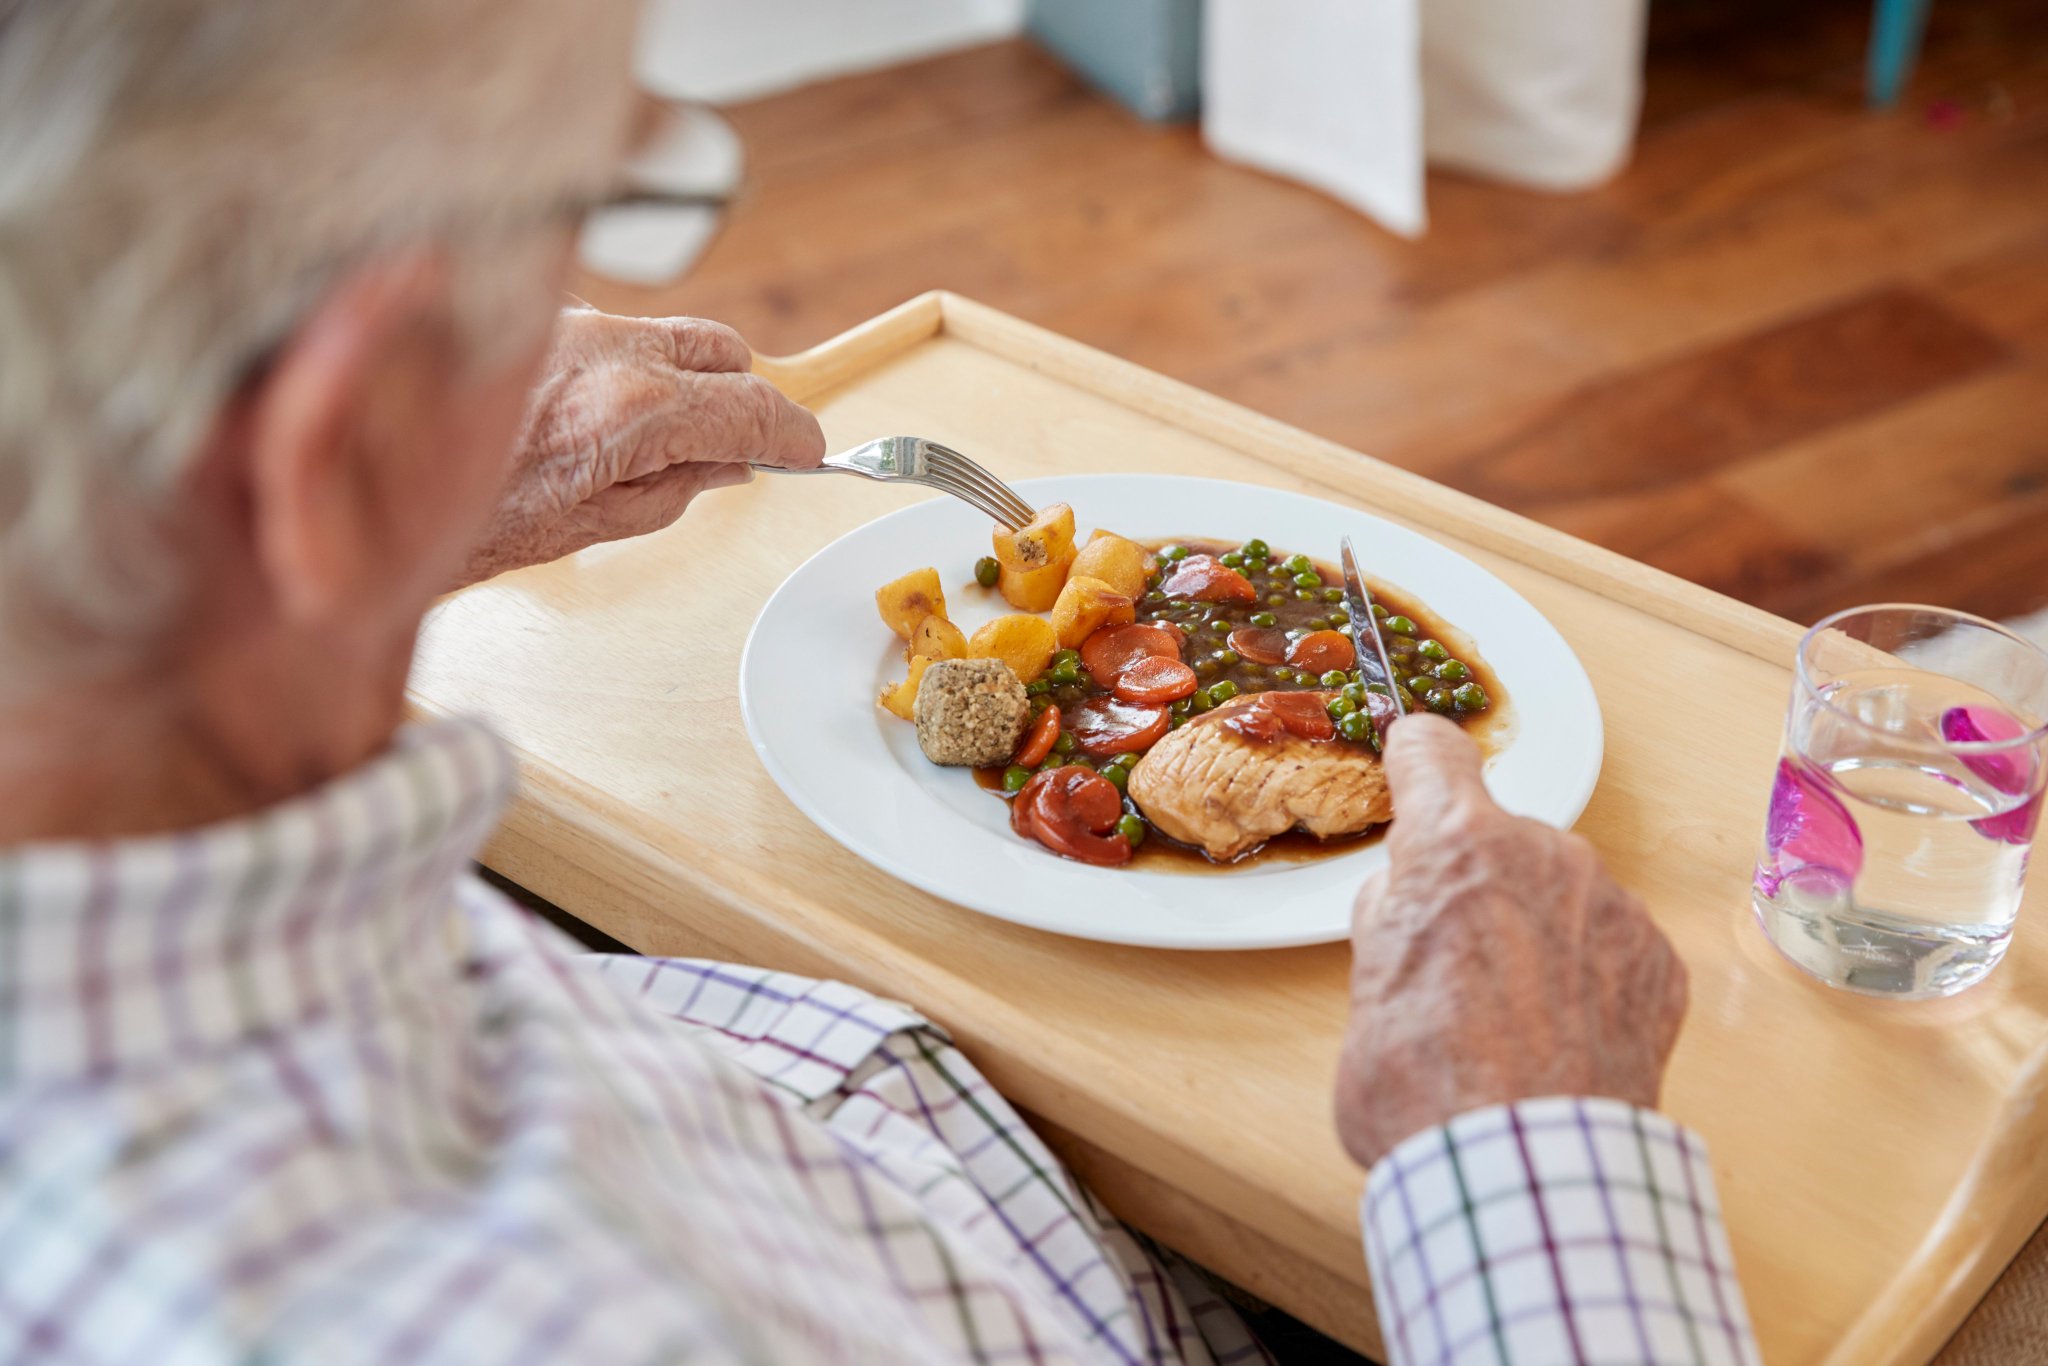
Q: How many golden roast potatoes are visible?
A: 8